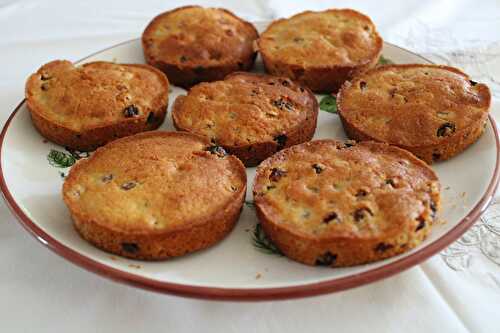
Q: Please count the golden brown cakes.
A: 7